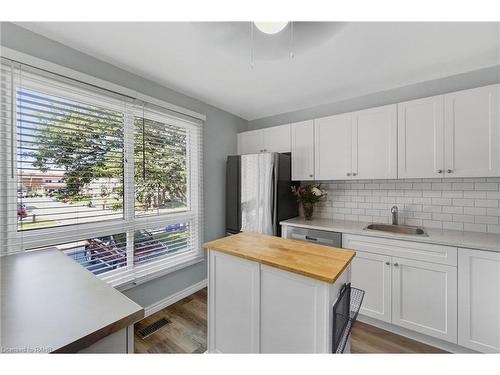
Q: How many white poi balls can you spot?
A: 0